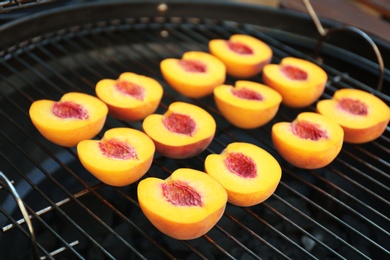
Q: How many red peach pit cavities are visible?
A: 12